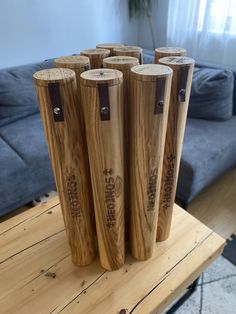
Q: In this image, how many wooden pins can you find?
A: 10